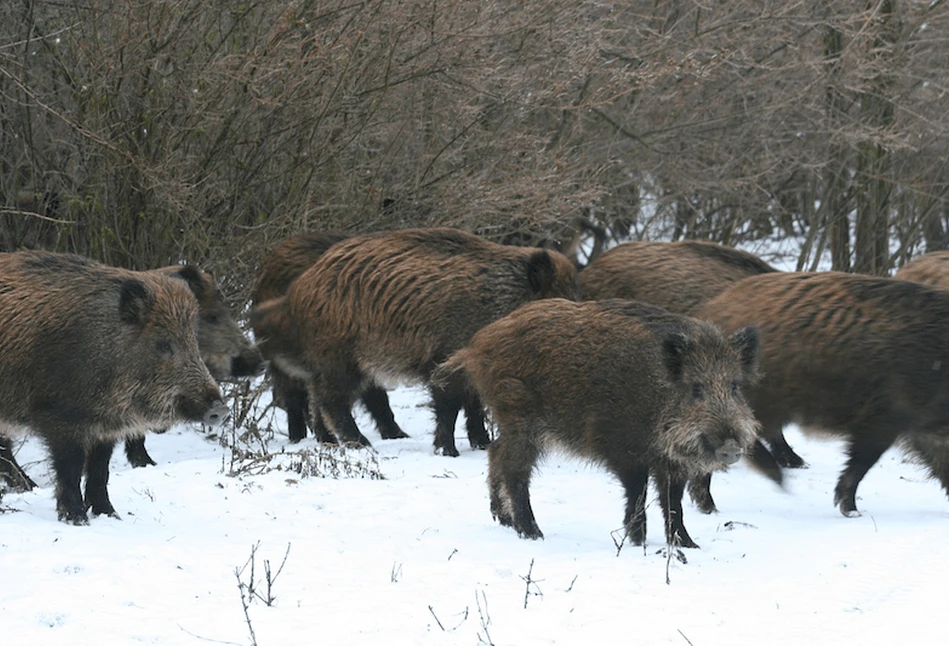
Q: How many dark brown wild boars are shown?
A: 8